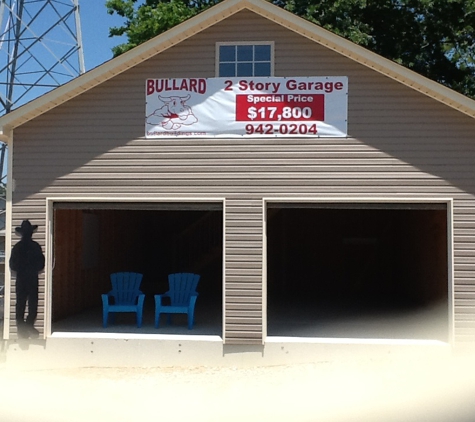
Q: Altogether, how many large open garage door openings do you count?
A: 2